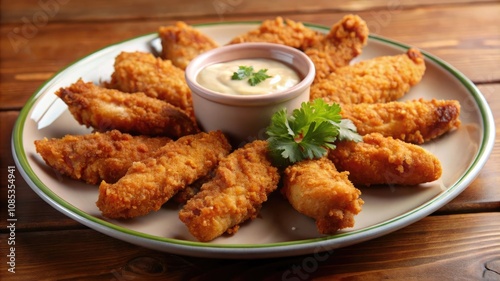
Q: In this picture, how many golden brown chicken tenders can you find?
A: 12